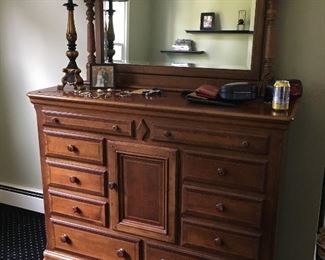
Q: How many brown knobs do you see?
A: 13